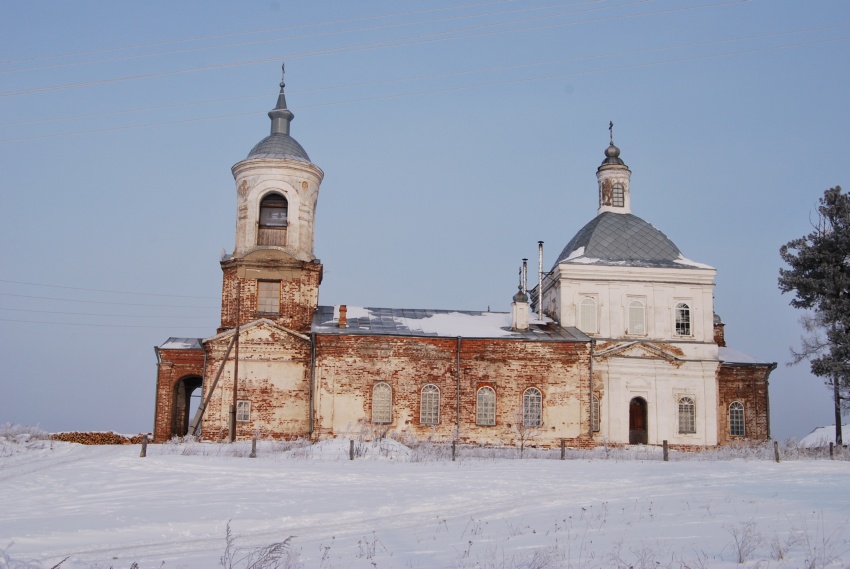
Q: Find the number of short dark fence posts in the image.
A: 8